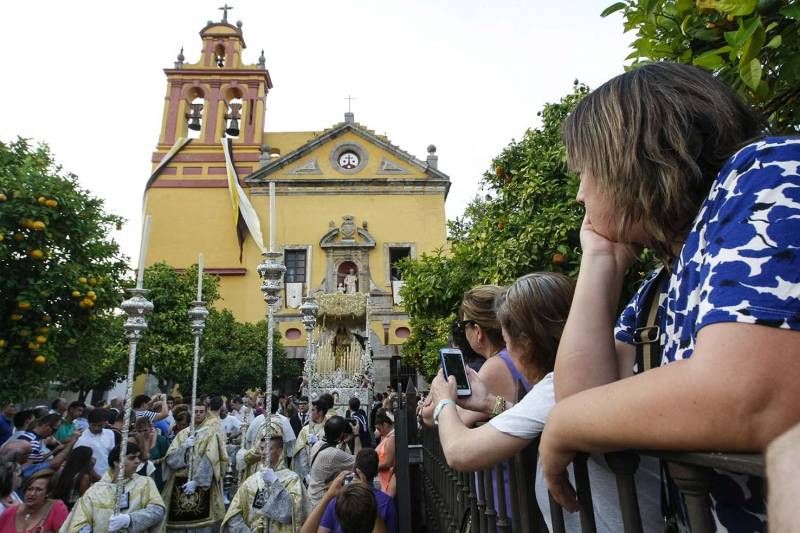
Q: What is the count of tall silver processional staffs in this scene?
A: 4